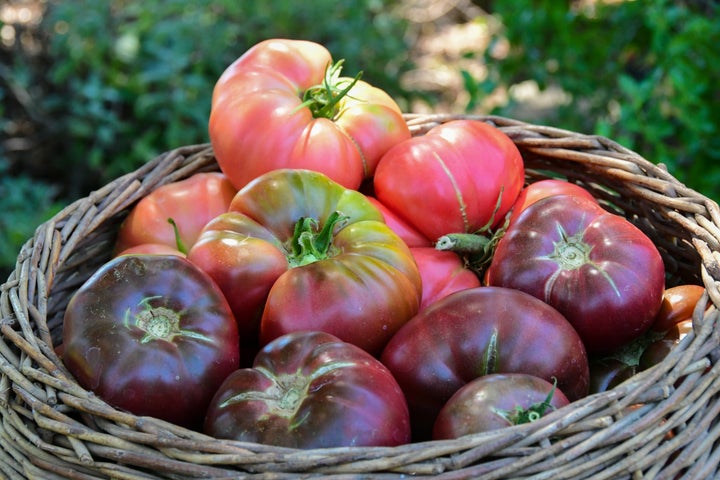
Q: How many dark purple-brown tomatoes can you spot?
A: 5